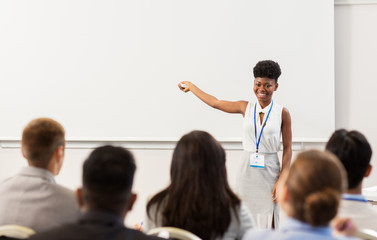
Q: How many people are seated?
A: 5